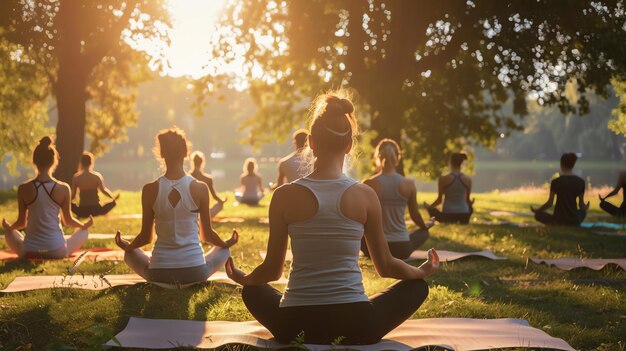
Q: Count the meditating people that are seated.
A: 11